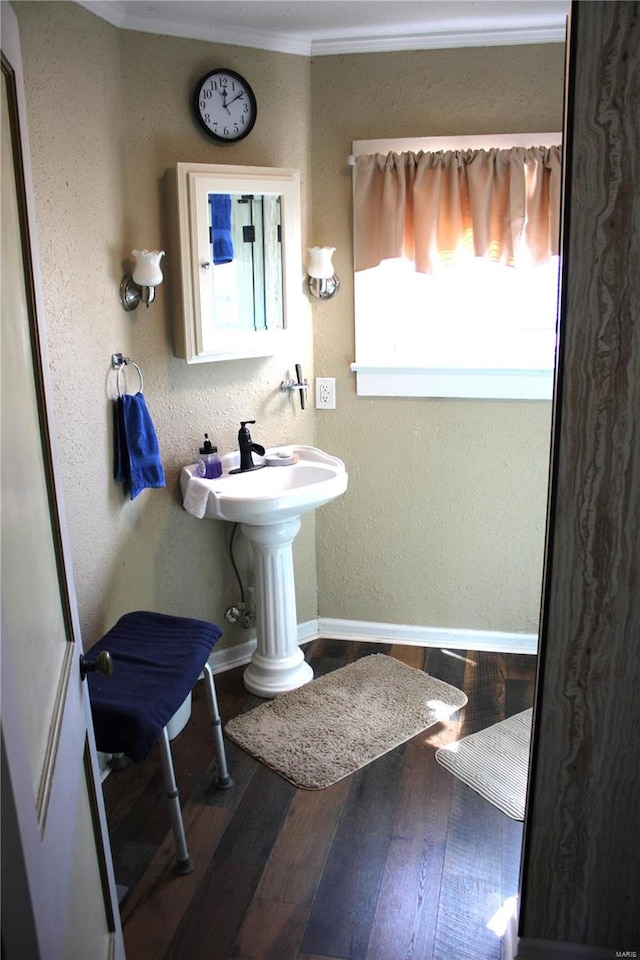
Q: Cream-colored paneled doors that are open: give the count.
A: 1